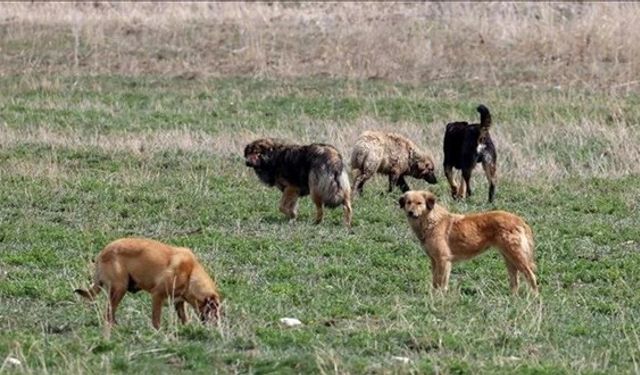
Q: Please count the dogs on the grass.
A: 5